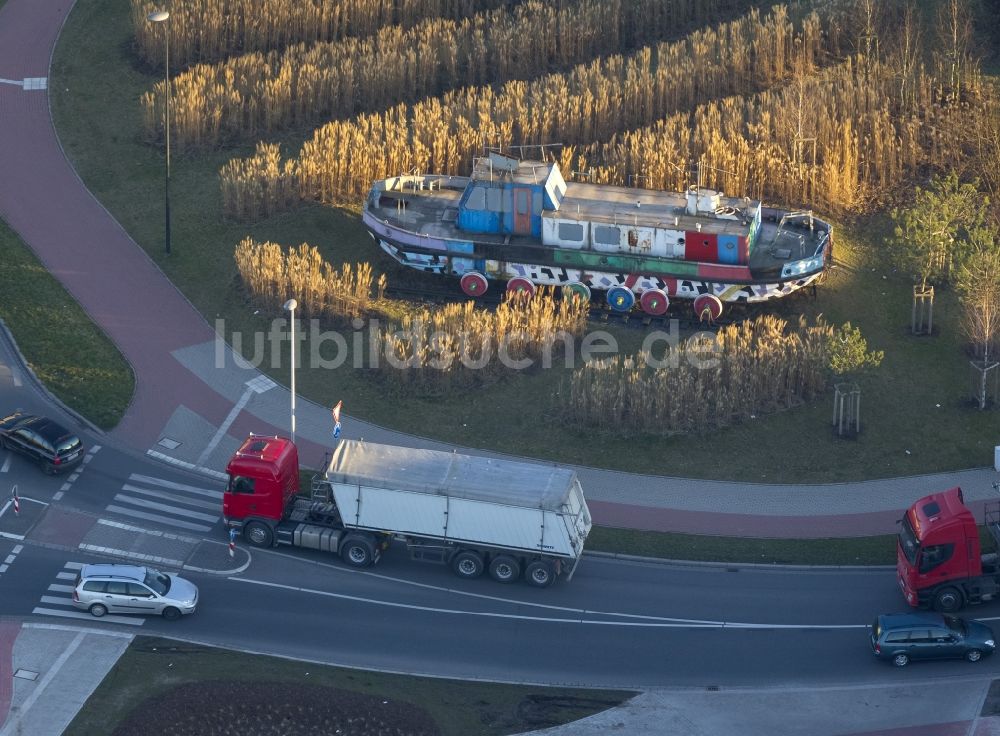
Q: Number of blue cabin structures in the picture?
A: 1